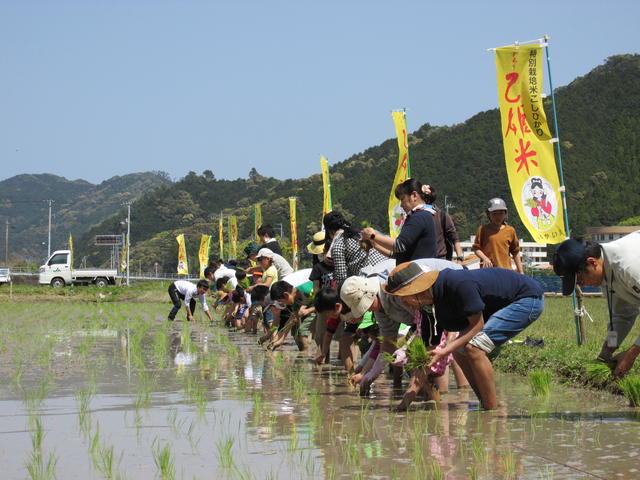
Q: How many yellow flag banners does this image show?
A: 11